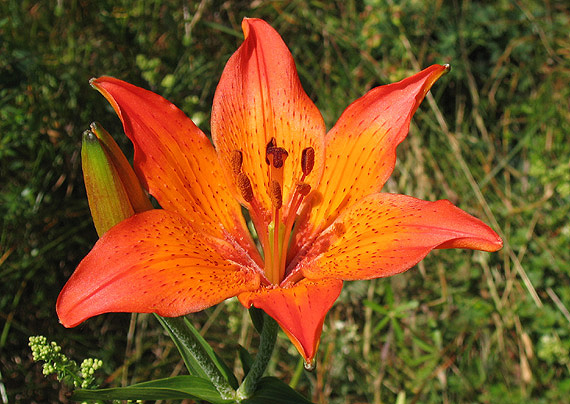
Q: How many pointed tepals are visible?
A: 6